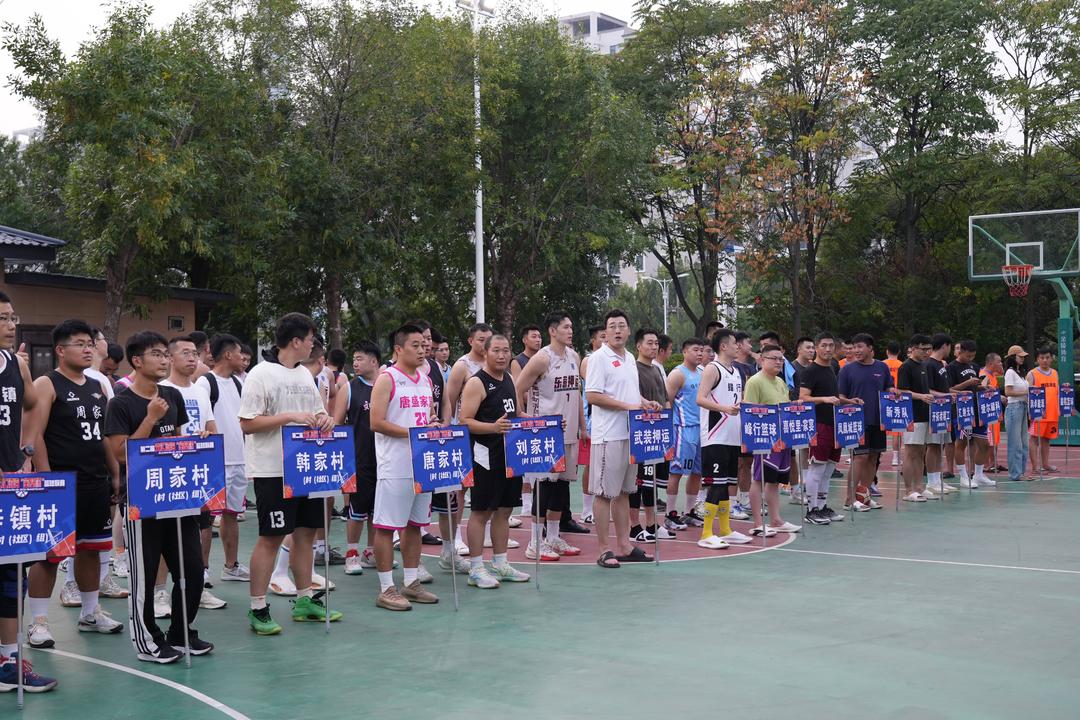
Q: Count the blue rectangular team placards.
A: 15